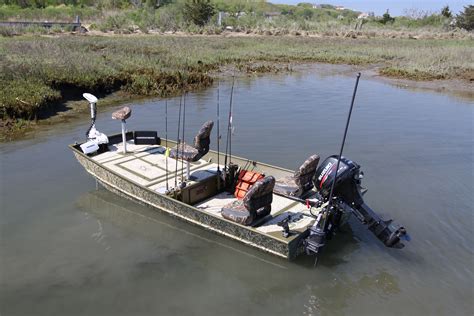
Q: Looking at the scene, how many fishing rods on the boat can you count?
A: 6